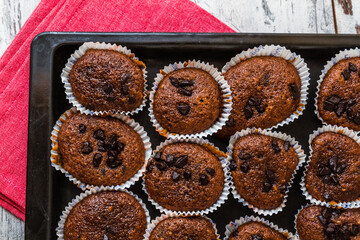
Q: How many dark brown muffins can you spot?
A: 12